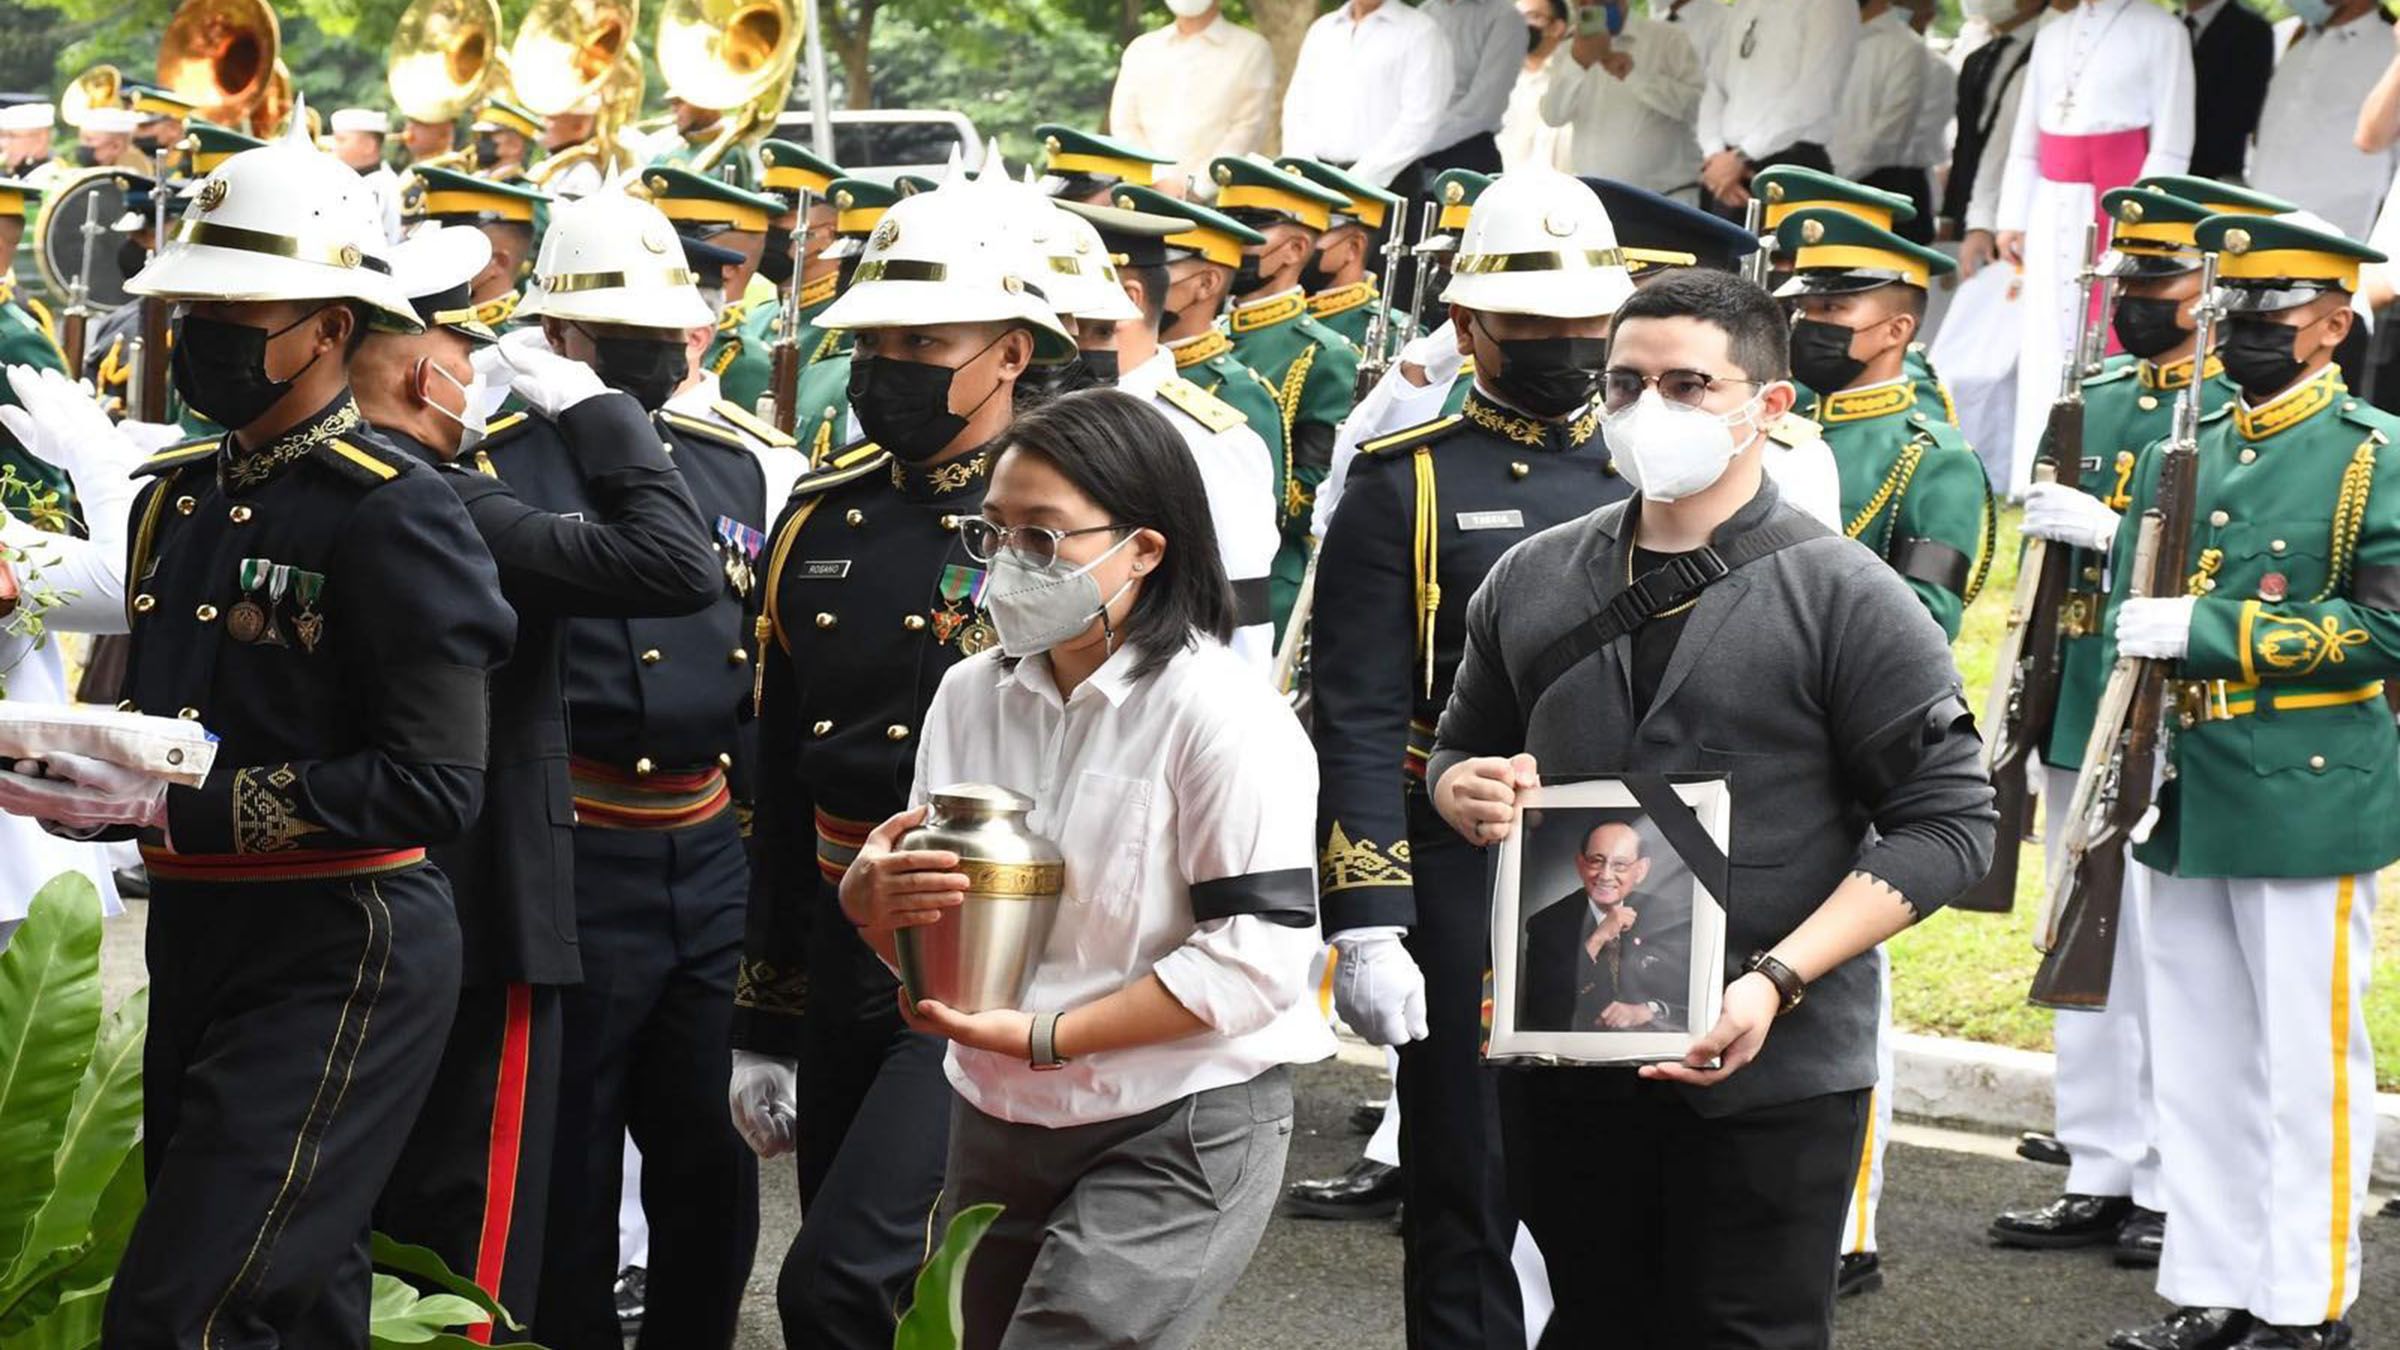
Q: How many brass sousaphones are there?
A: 4